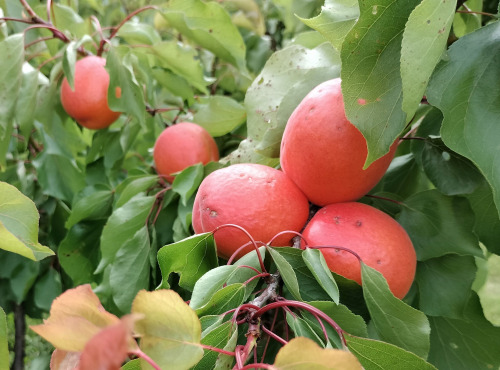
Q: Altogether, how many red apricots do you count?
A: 5